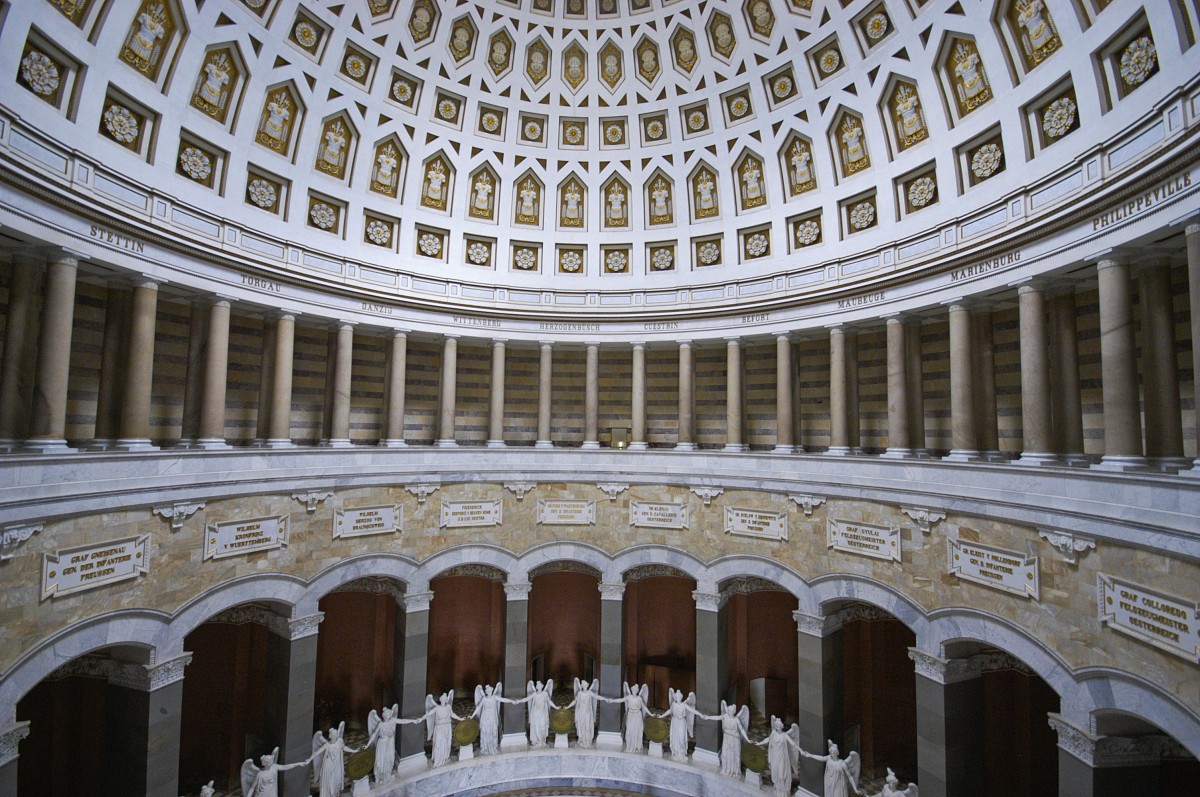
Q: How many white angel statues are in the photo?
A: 14